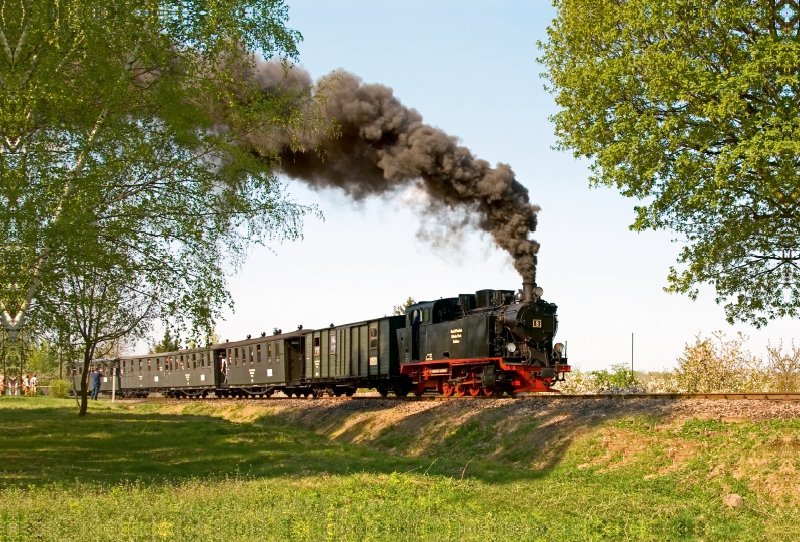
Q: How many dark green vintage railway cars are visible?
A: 4